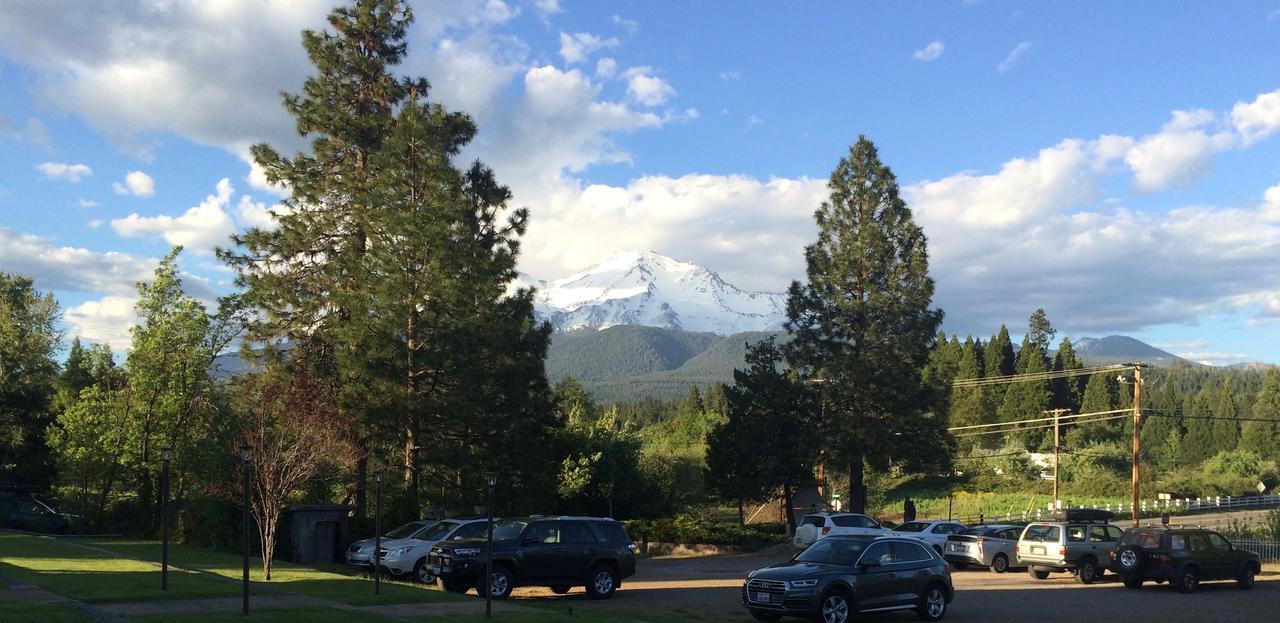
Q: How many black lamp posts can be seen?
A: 4